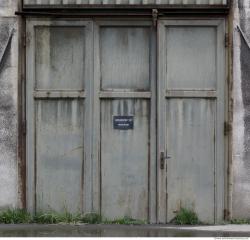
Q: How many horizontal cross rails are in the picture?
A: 3